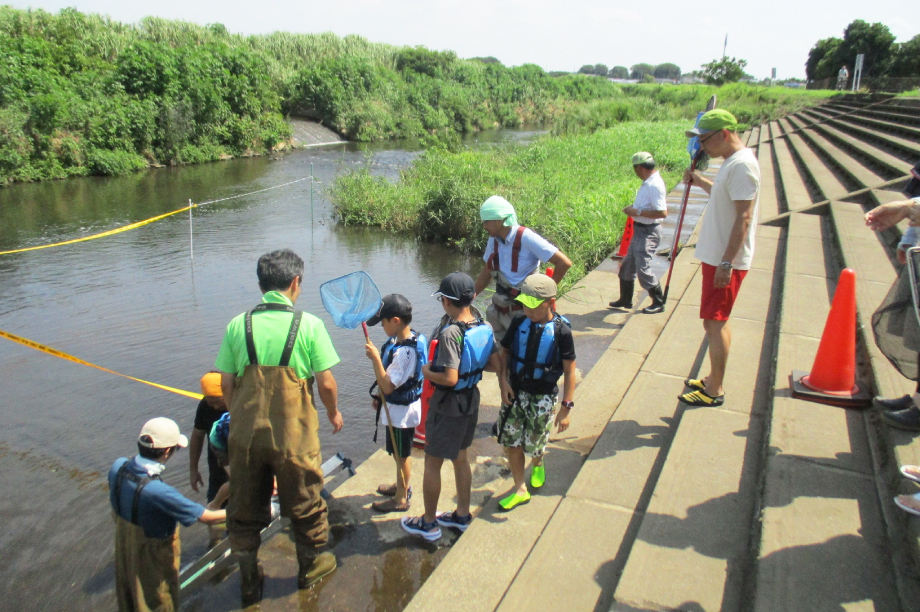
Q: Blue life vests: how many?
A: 3